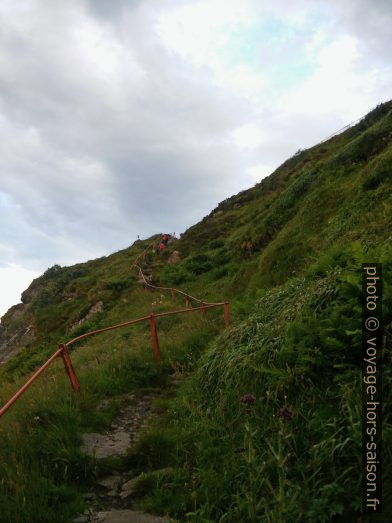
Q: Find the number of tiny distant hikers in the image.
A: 2